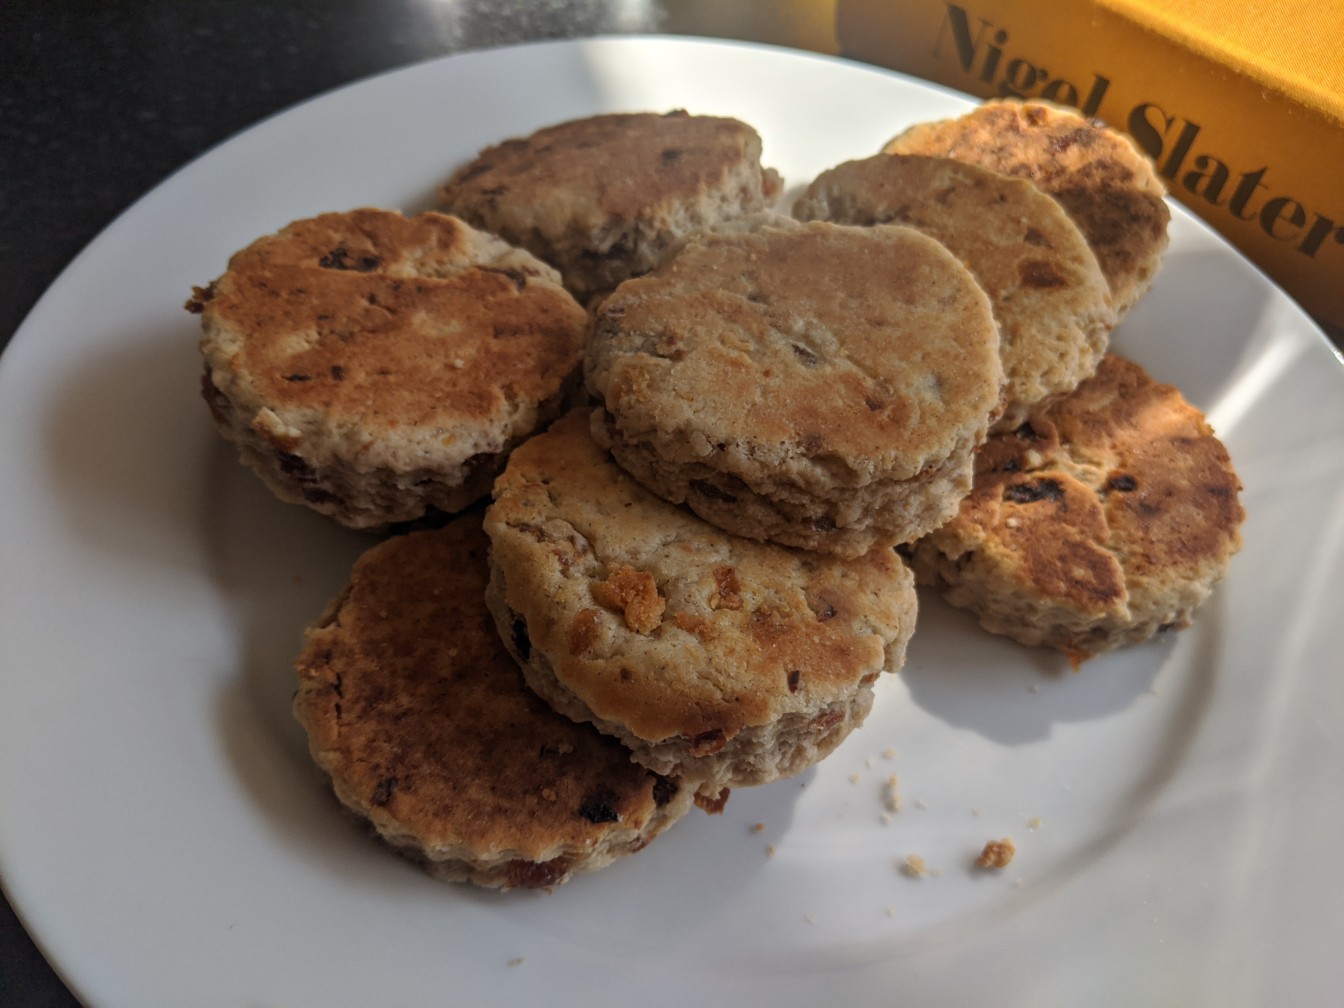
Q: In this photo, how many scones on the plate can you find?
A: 8